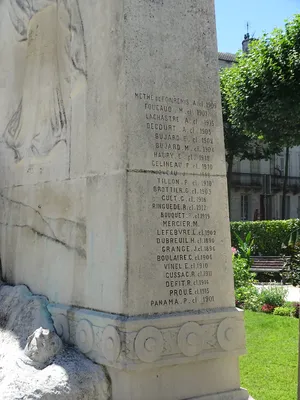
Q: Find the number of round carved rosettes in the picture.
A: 6